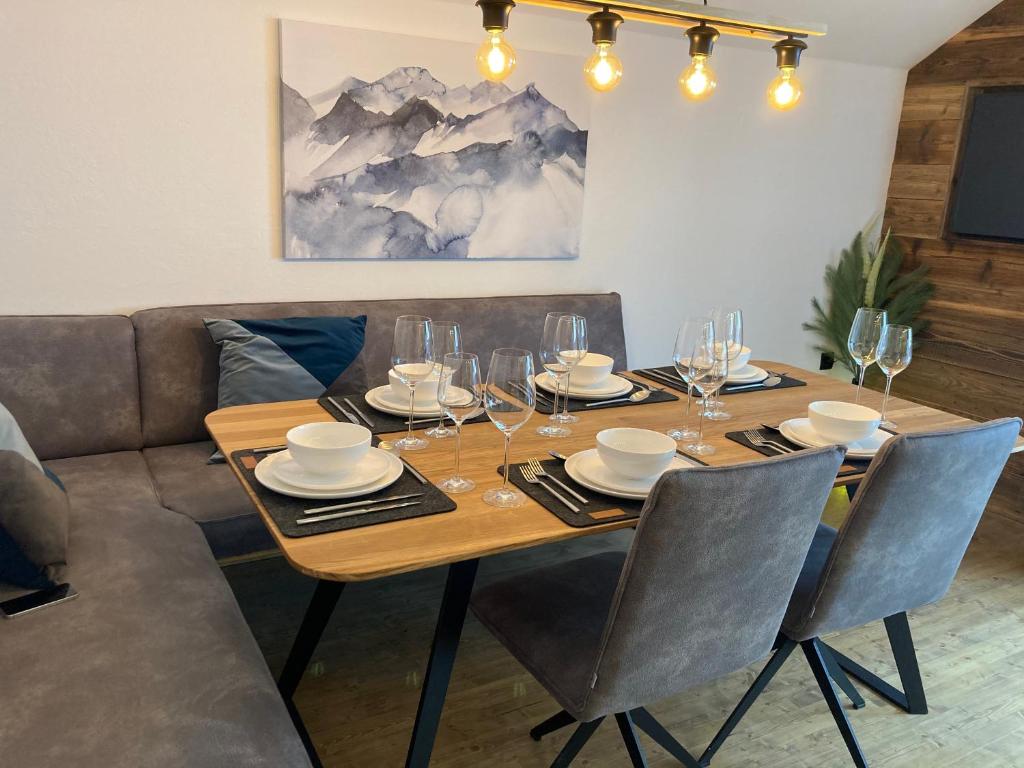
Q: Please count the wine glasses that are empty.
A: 12